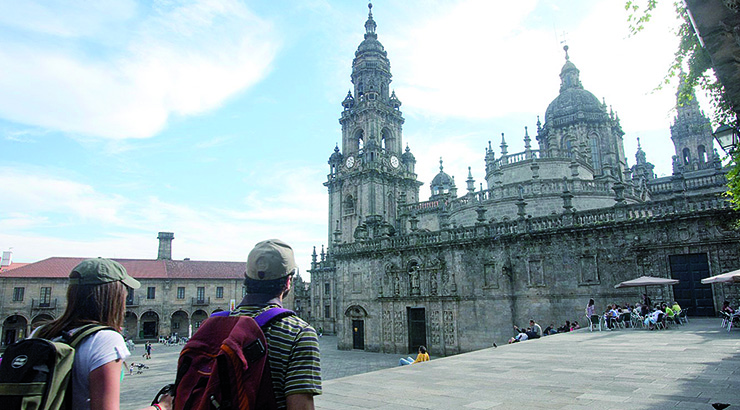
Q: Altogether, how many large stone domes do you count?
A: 1